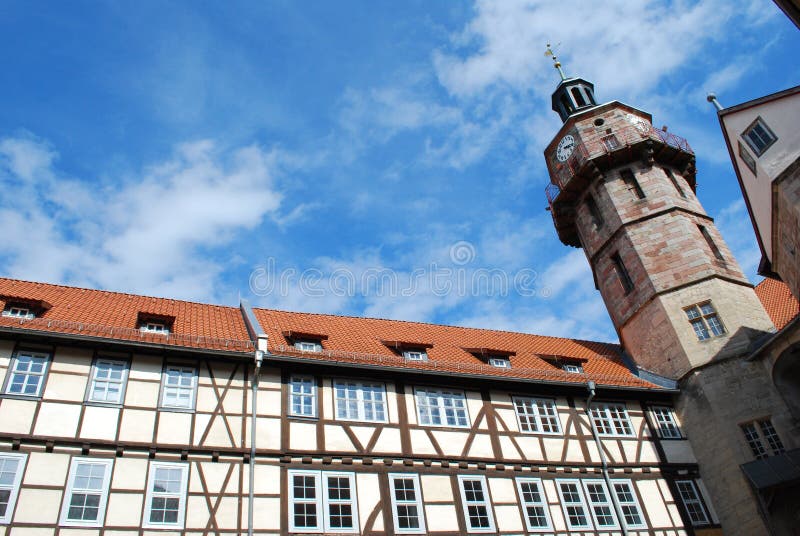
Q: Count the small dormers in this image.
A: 6